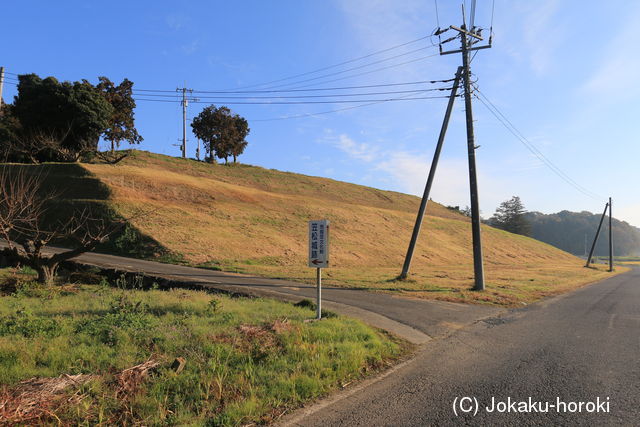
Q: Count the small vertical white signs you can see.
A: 1